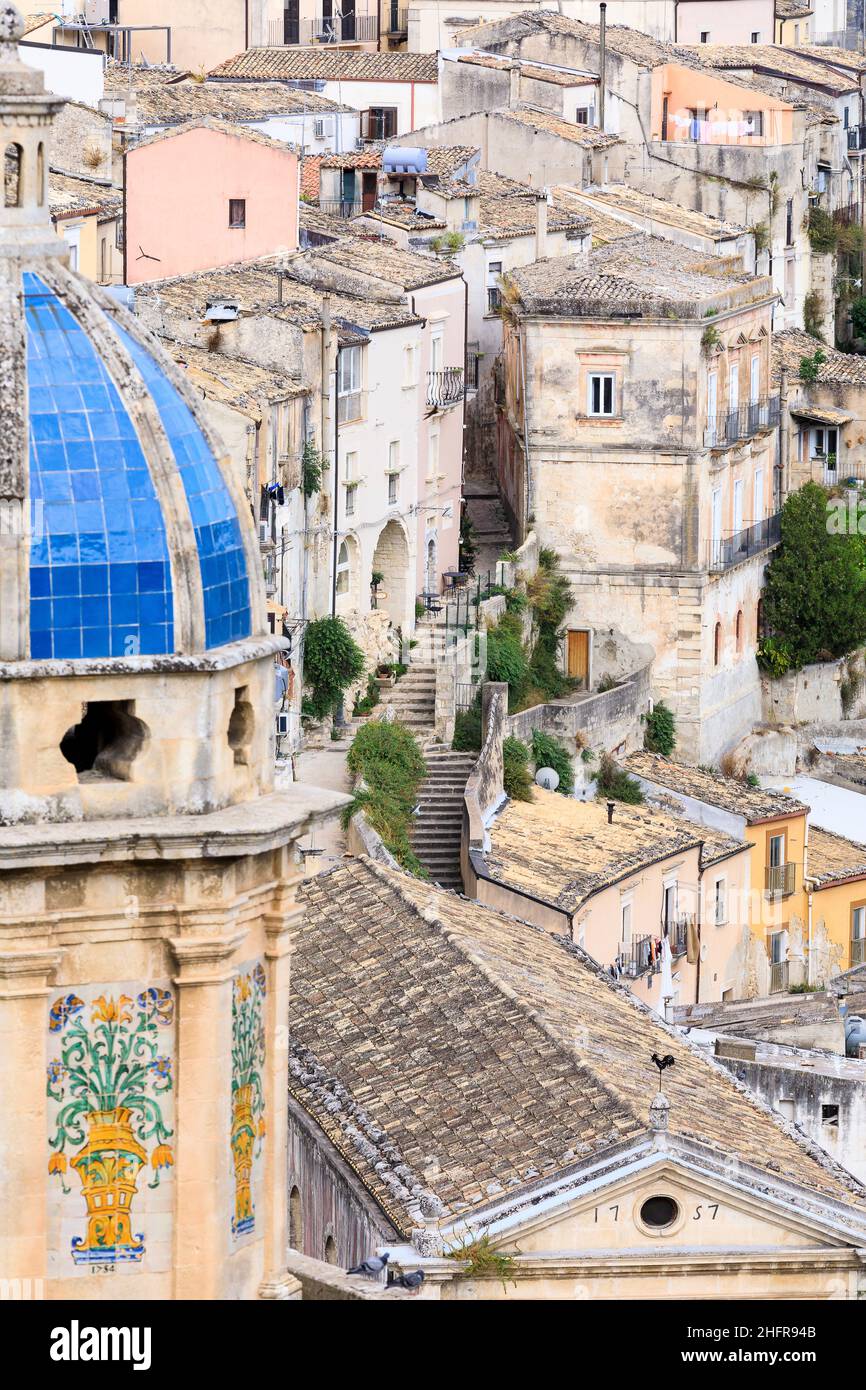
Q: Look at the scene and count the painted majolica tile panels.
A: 2